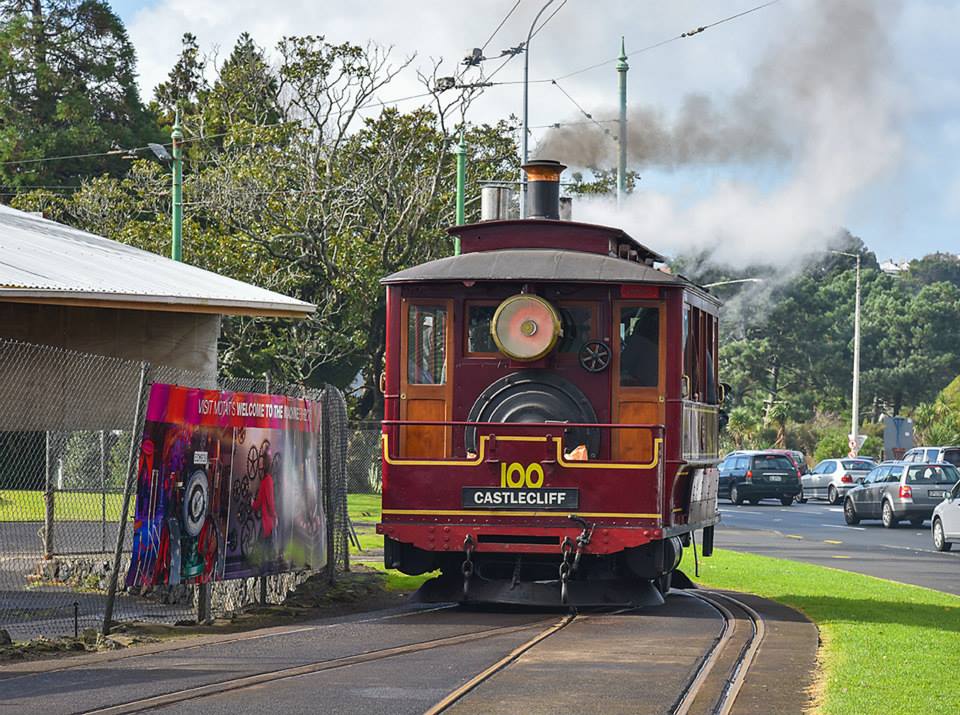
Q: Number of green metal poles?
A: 3